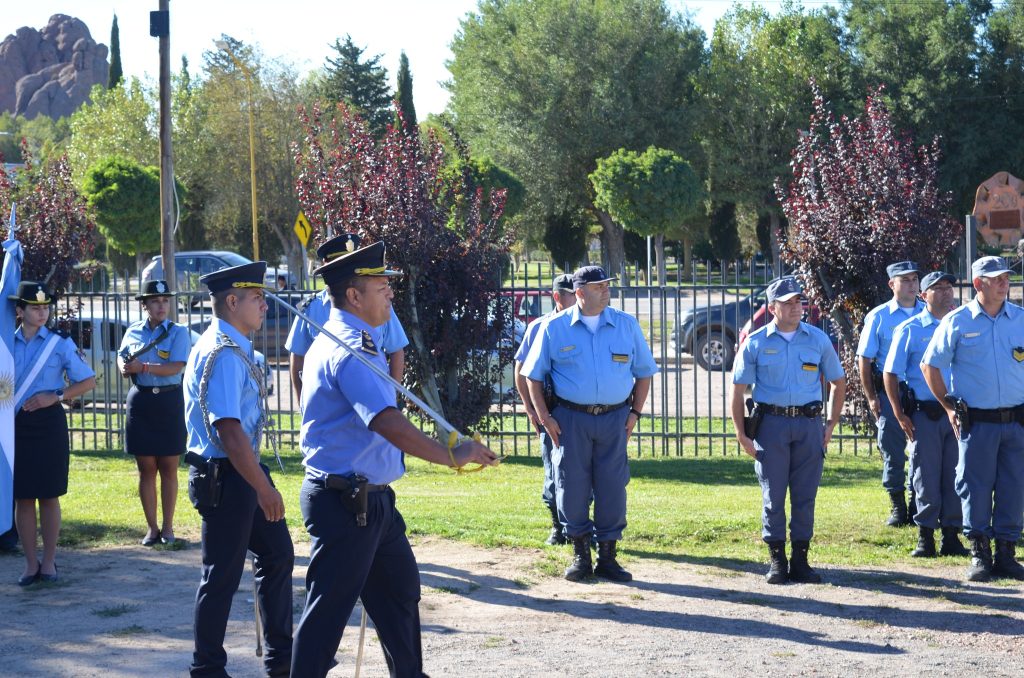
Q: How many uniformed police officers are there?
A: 11